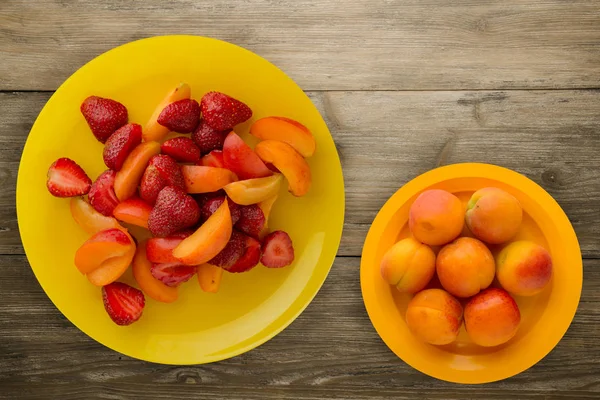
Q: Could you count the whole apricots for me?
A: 7